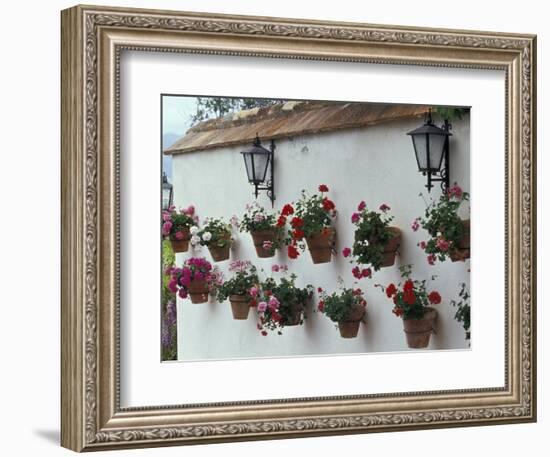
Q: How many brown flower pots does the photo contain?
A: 11